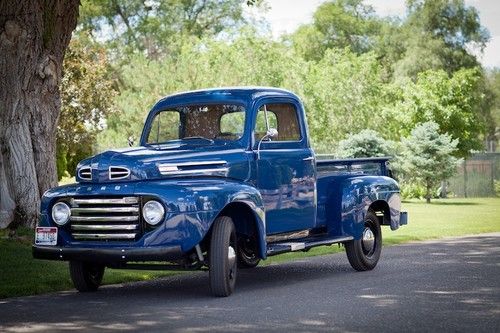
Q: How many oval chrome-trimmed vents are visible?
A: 2